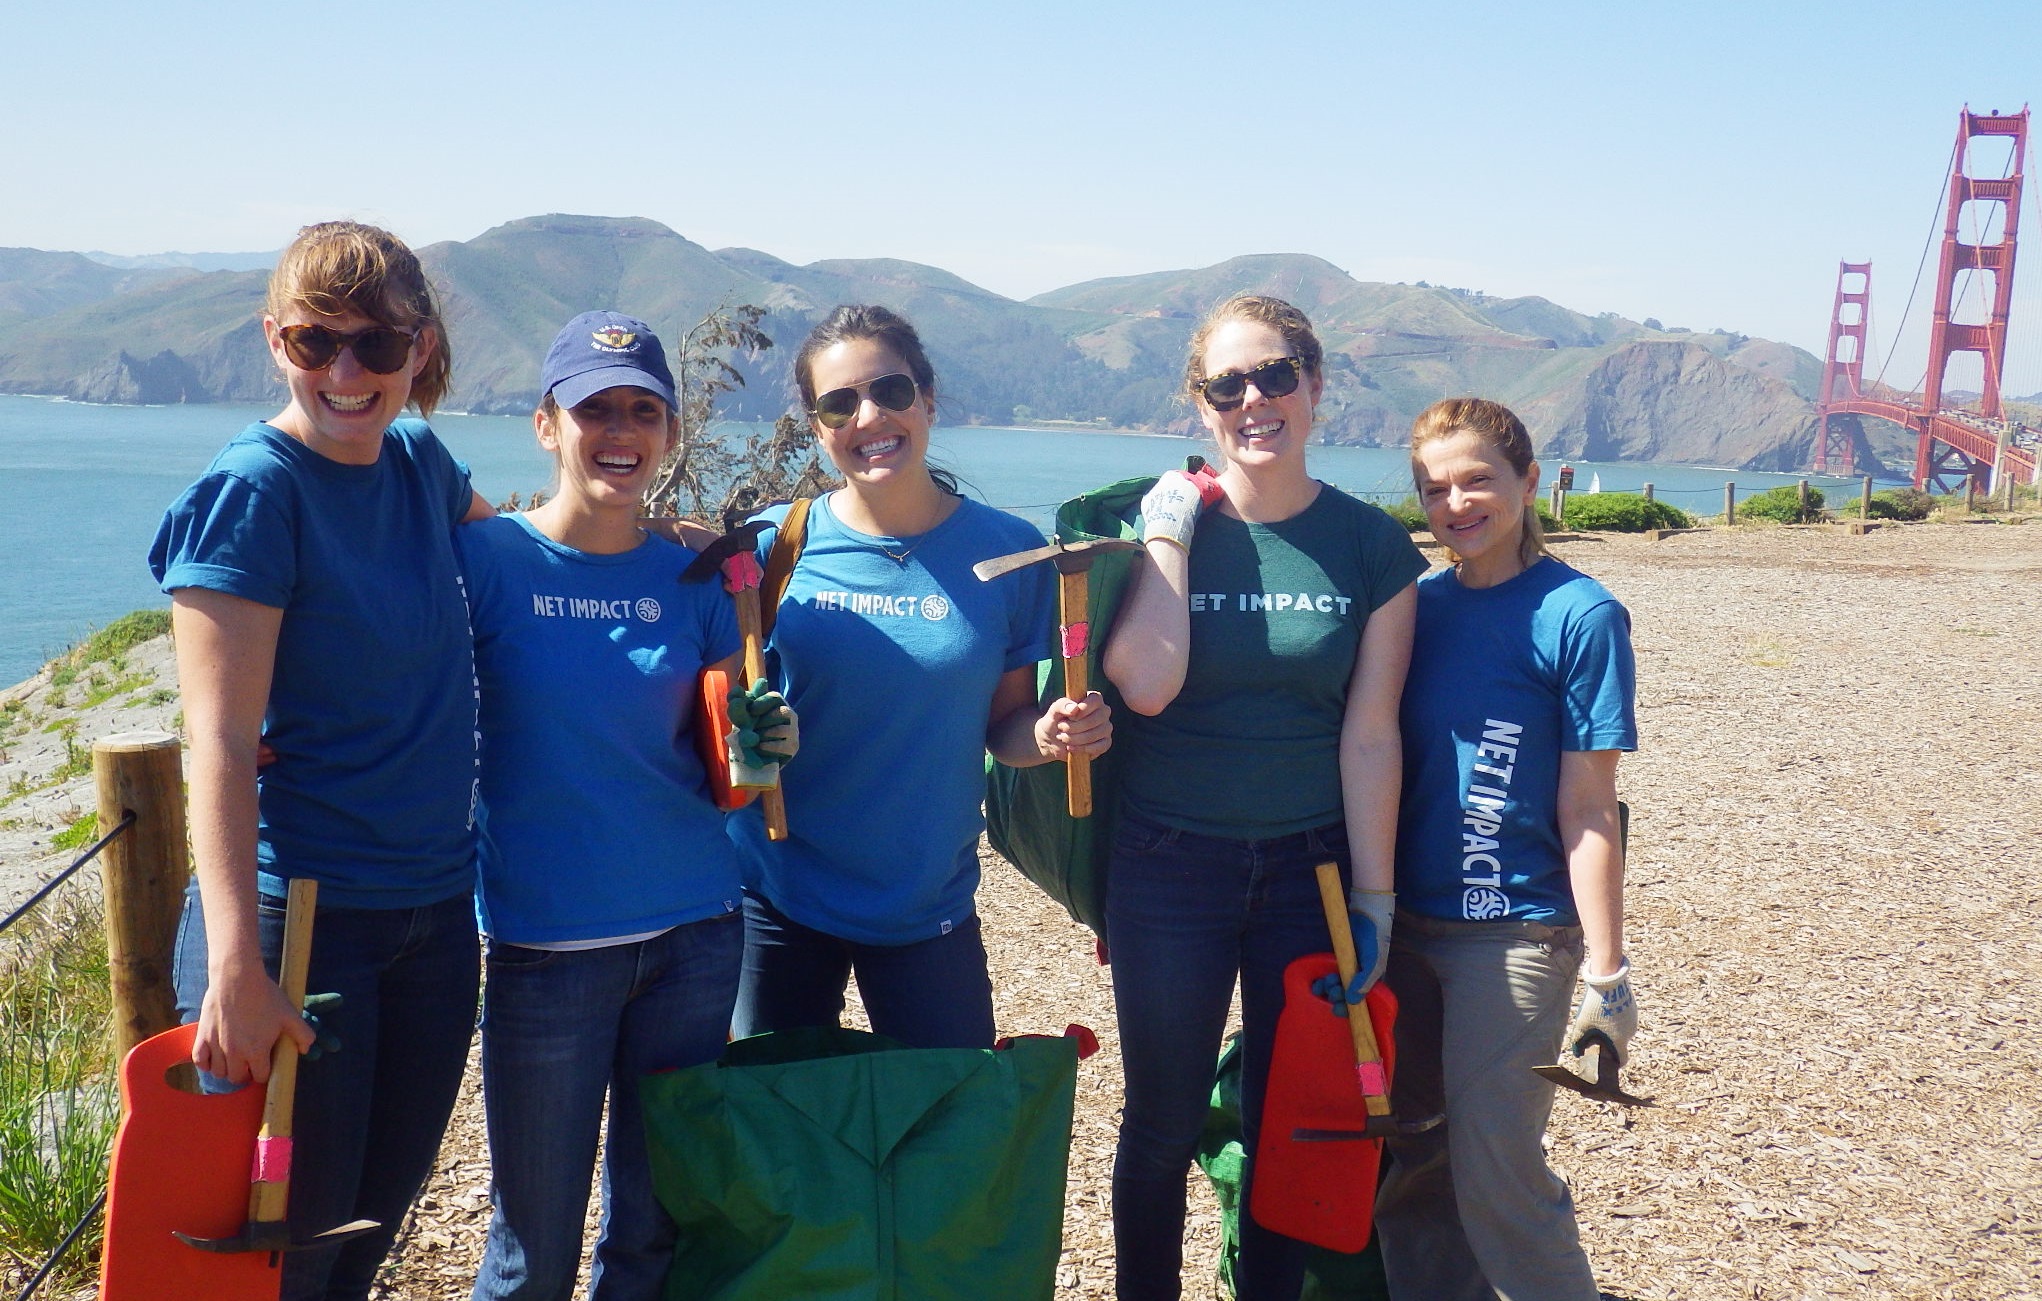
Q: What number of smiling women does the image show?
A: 5